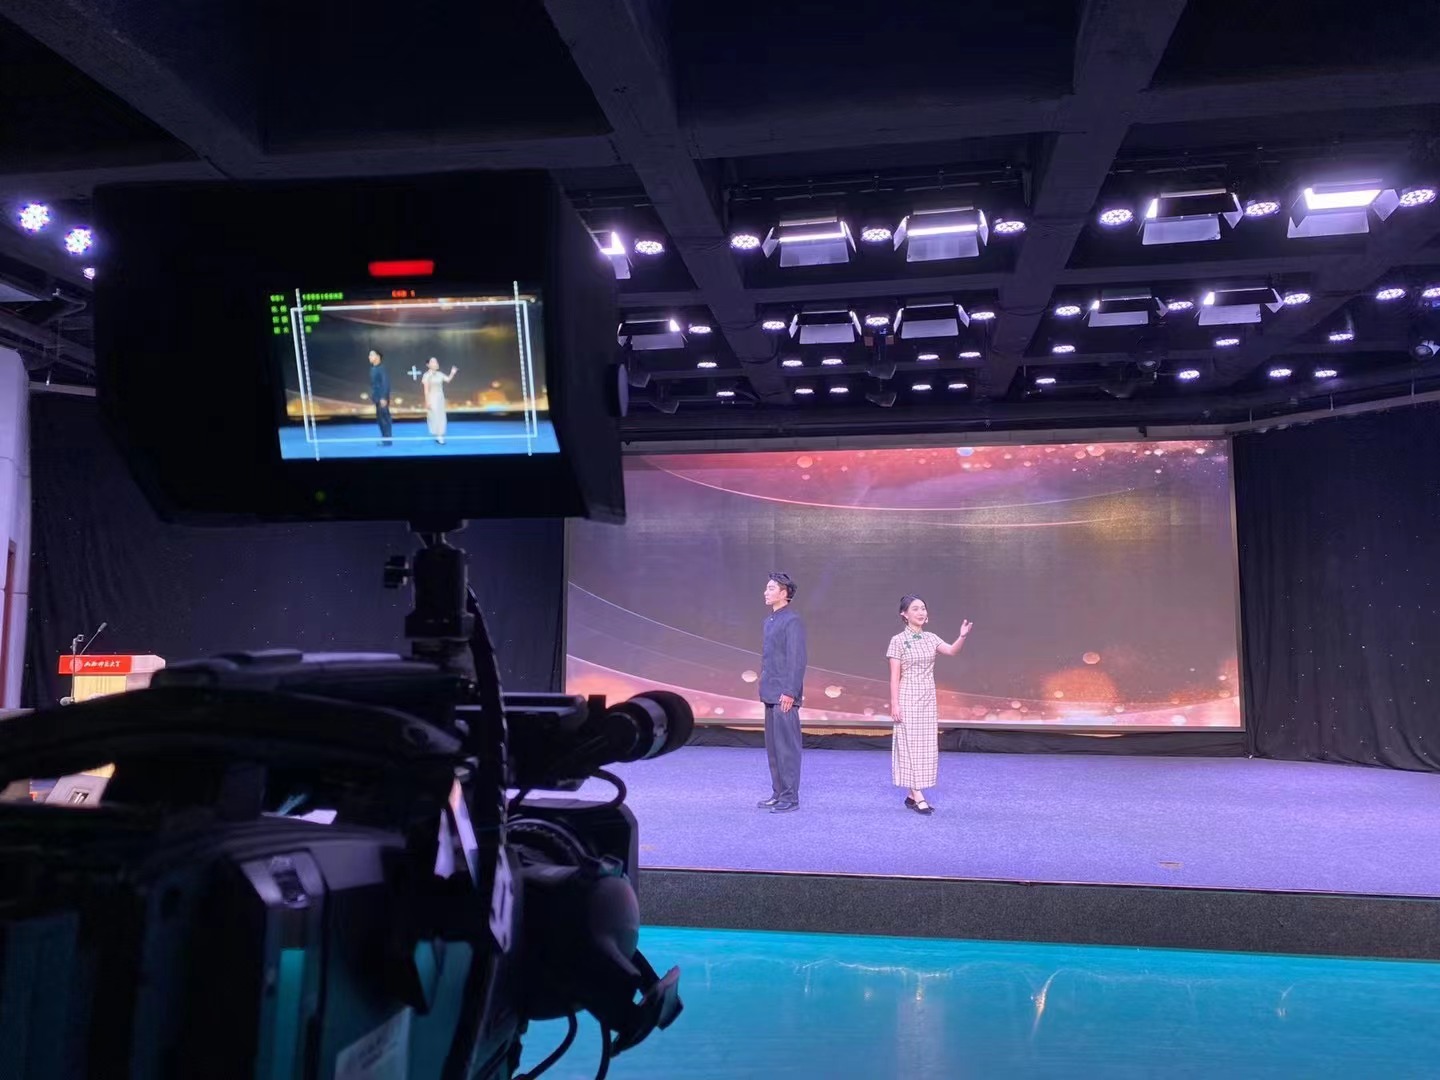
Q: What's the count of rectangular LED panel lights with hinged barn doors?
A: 10